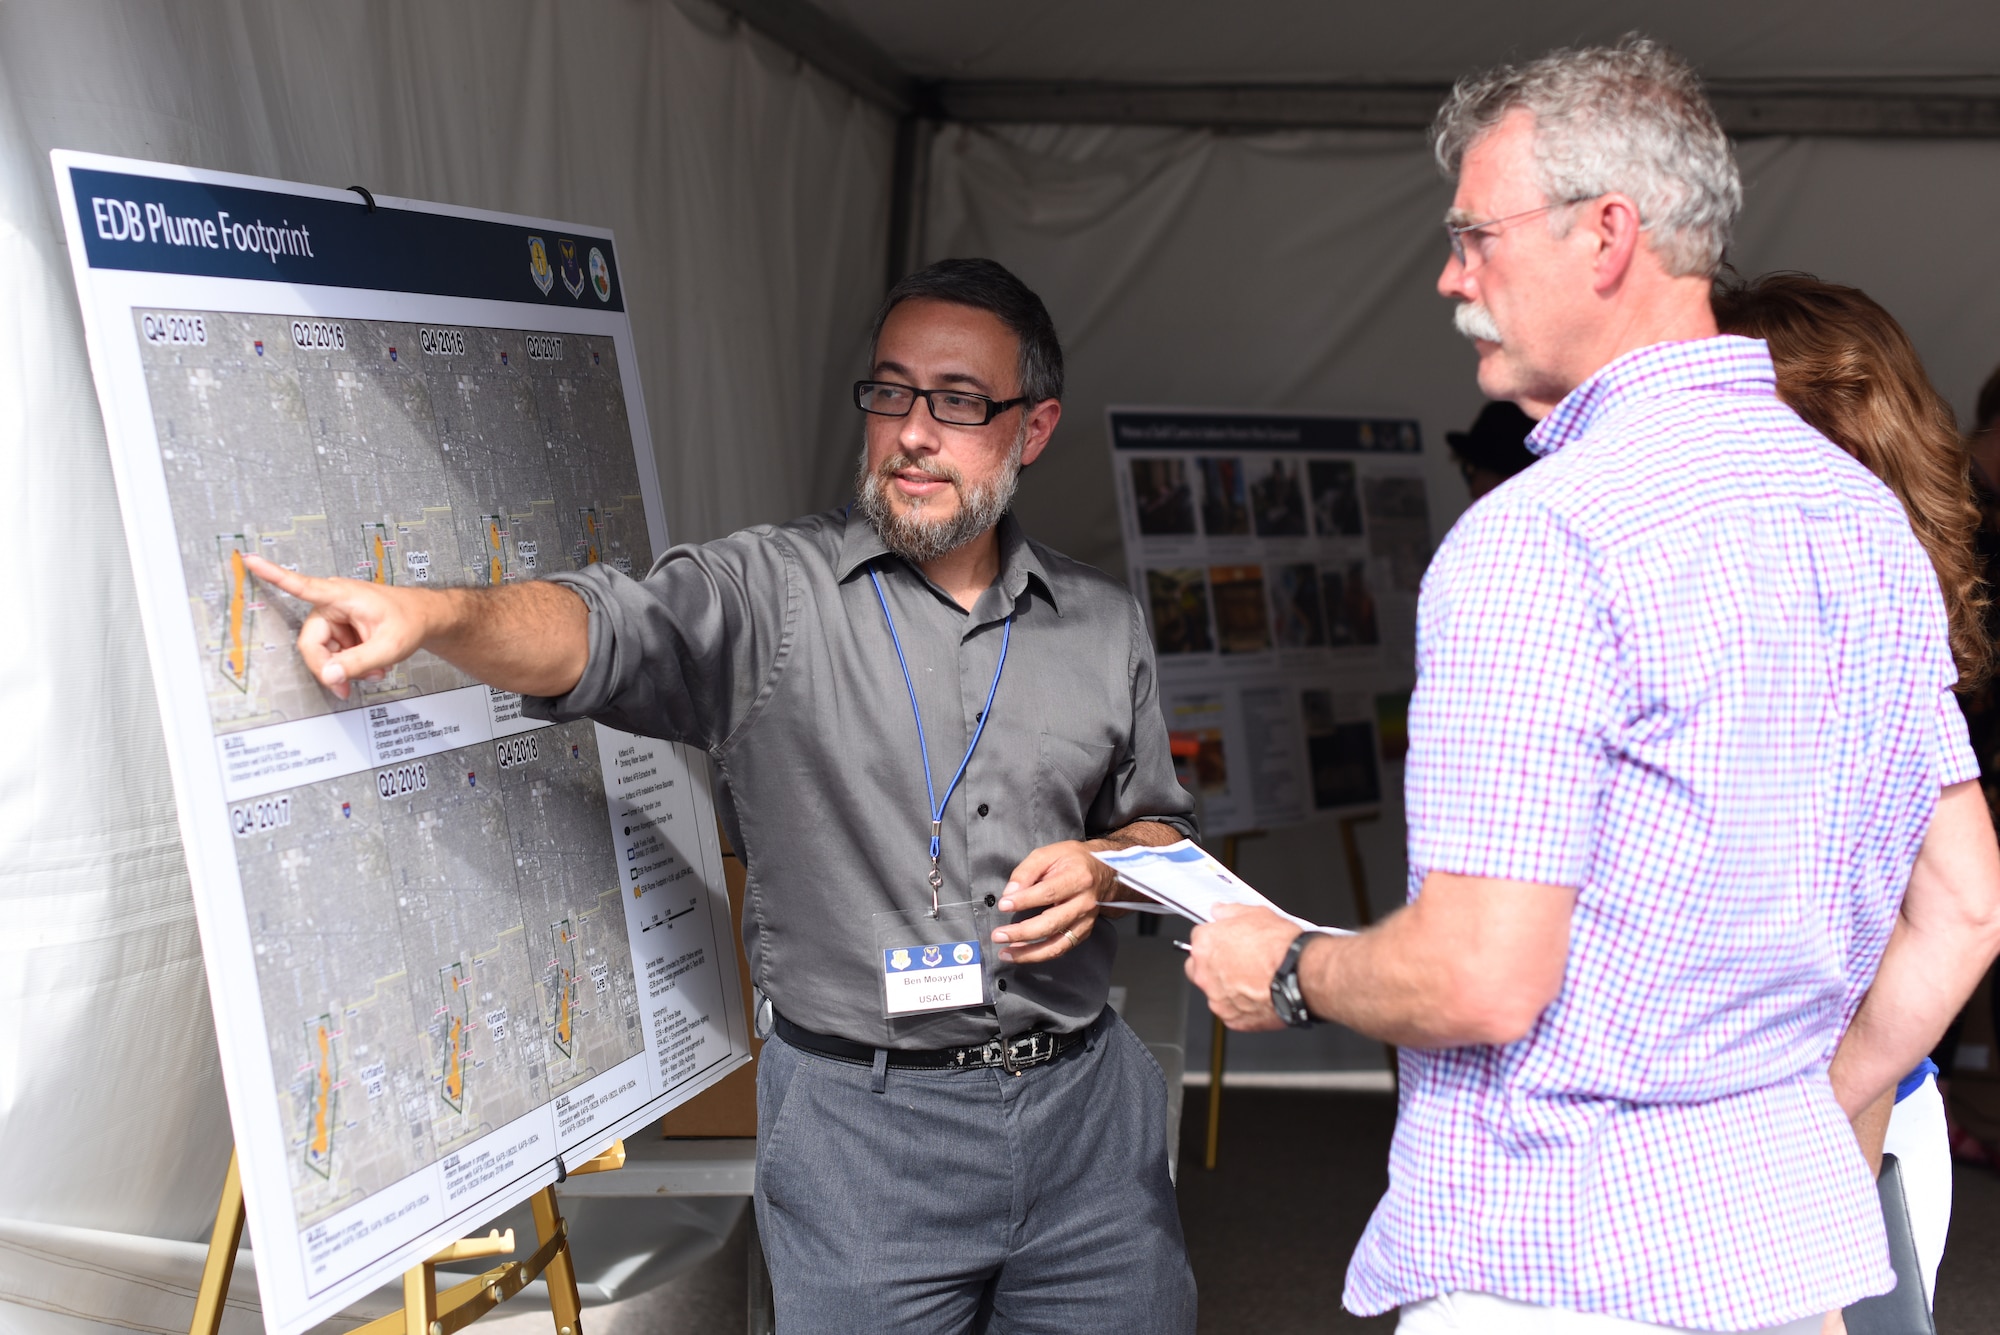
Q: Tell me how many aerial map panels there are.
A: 7